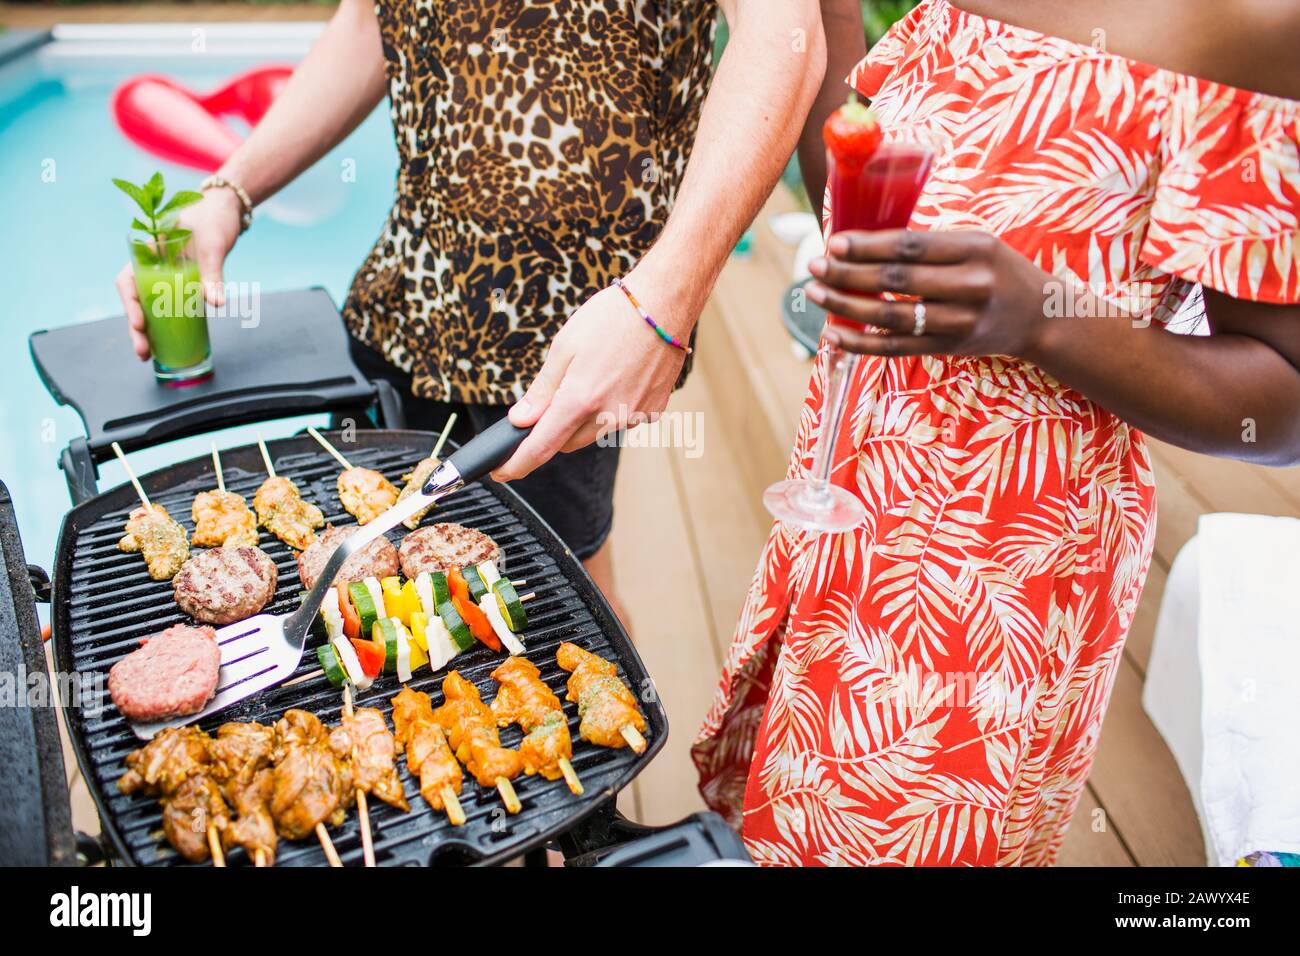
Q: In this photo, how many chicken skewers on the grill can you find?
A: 13